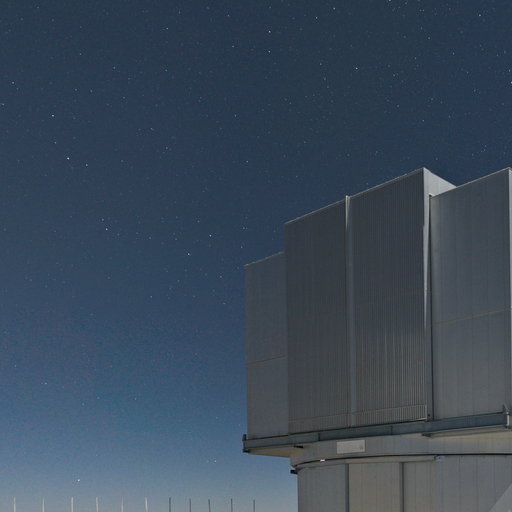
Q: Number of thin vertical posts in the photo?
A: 11